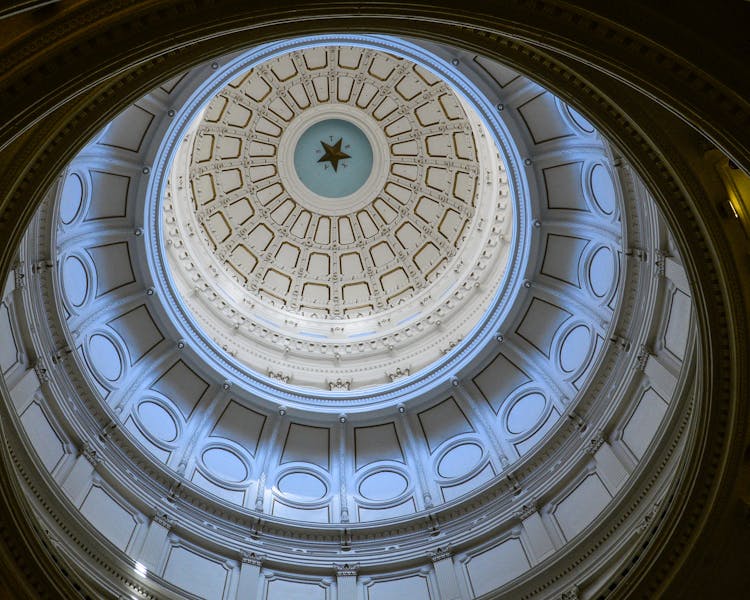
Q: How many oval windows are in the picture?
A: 13